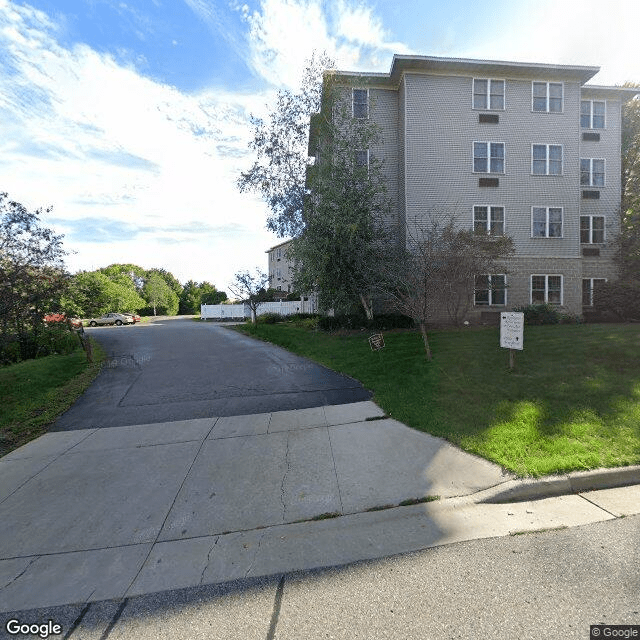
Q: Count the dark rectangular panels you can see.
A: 5